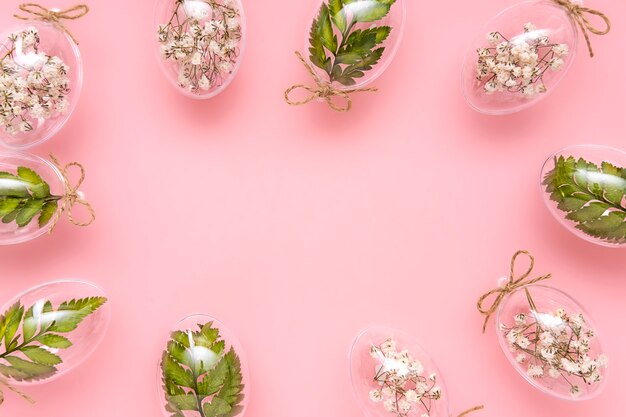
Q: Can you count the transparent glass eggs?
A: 10